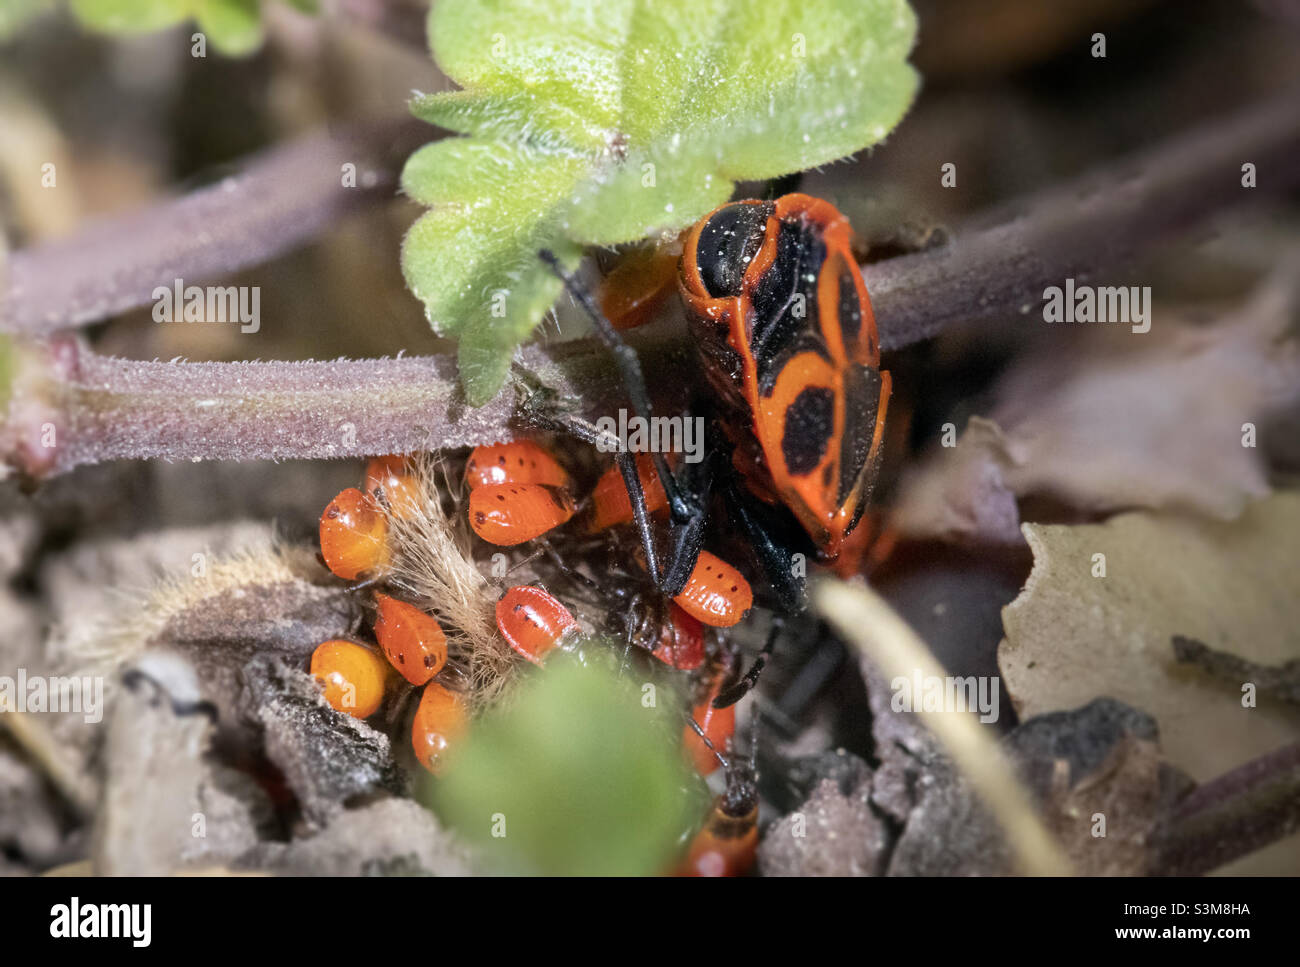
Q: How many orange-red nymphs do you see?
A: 13